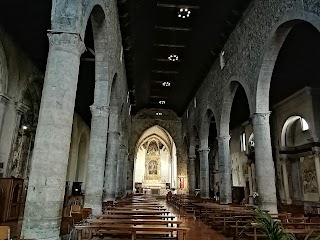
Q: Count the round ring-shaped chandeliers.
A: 5